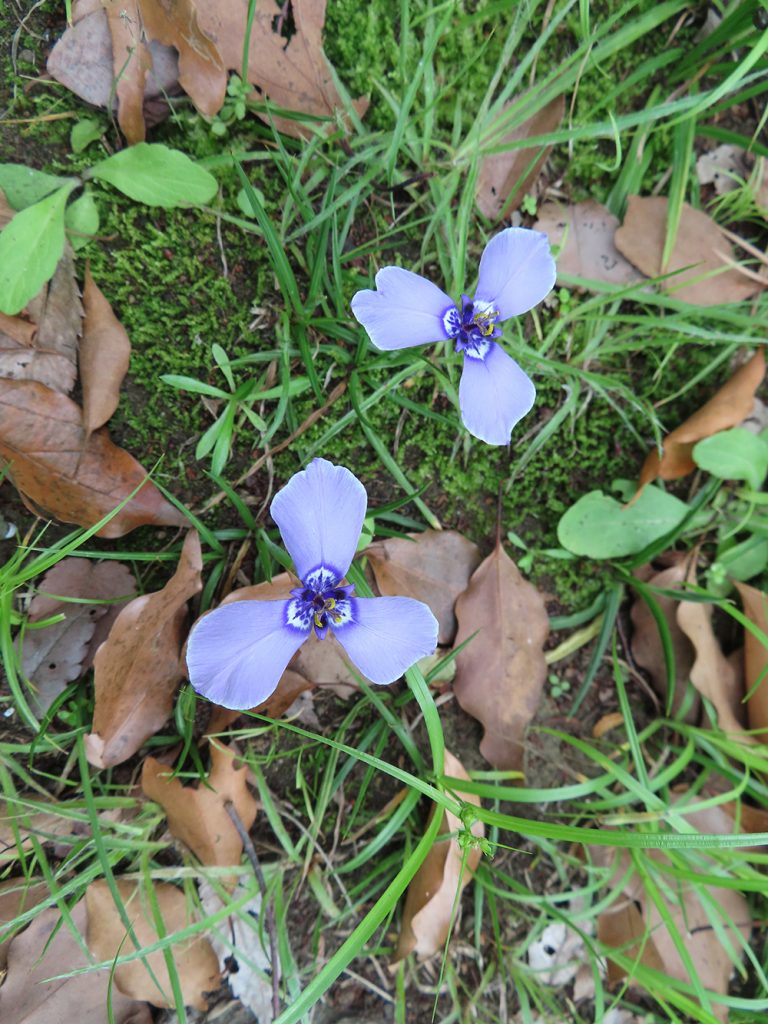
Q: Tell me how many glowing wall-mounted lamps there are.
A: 0